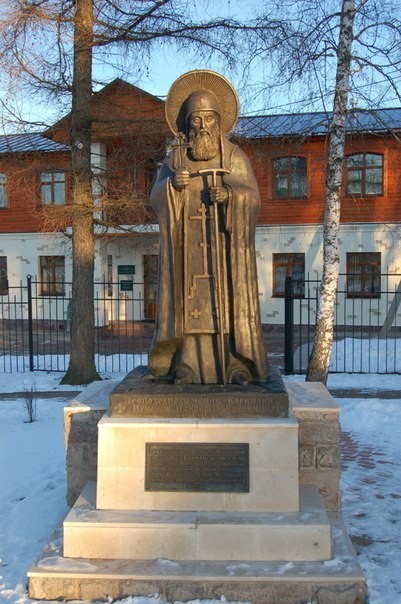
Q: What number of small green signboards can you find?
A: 2